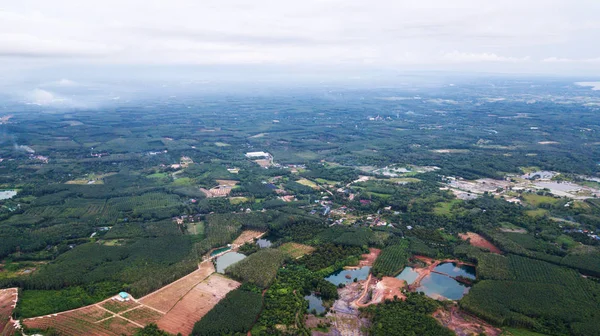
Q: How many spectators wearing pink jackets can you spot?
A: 0